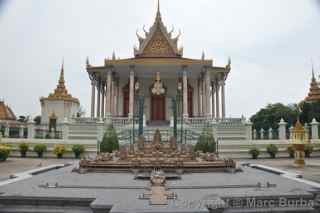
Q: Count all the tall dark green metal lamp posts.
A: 2